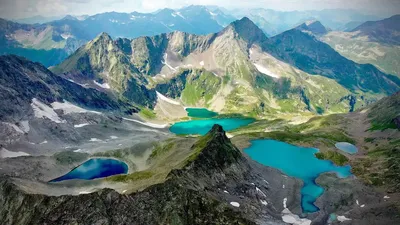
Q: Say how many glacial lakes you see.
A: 5